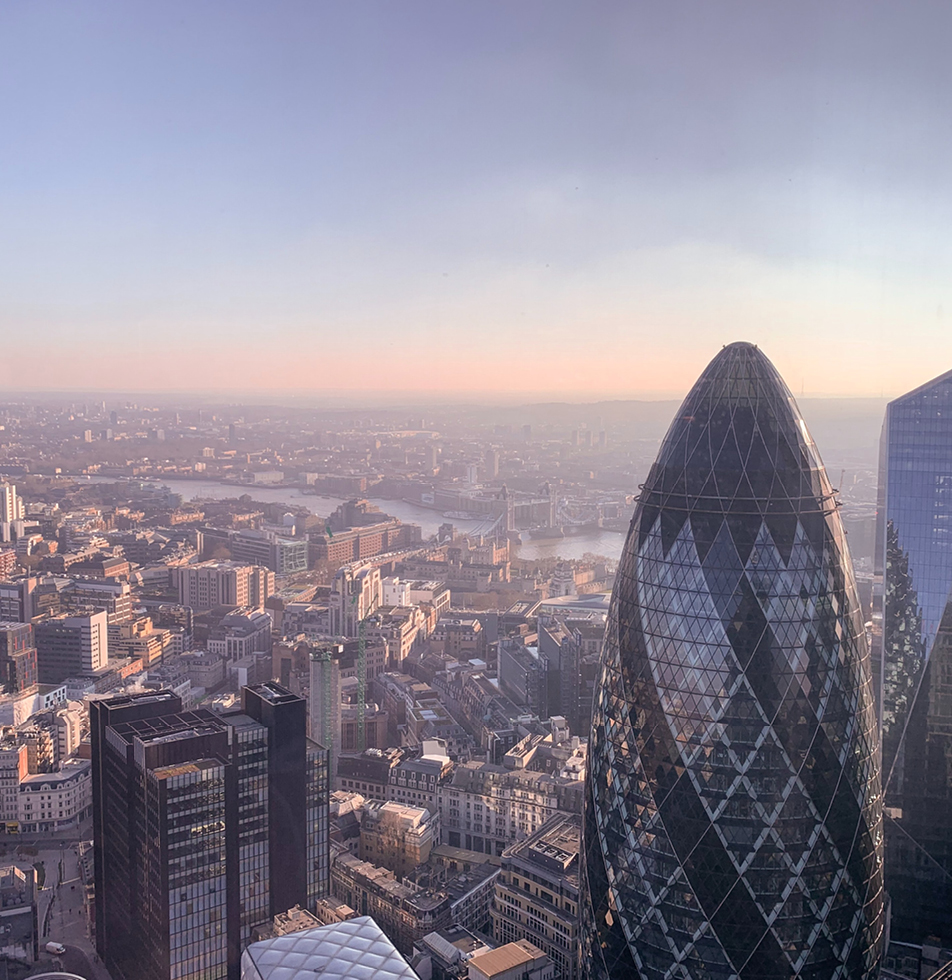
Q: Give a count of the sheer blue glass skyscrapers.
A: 1